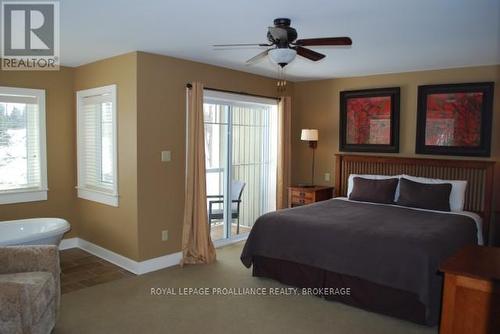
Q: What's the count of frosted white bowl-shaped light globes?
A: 1